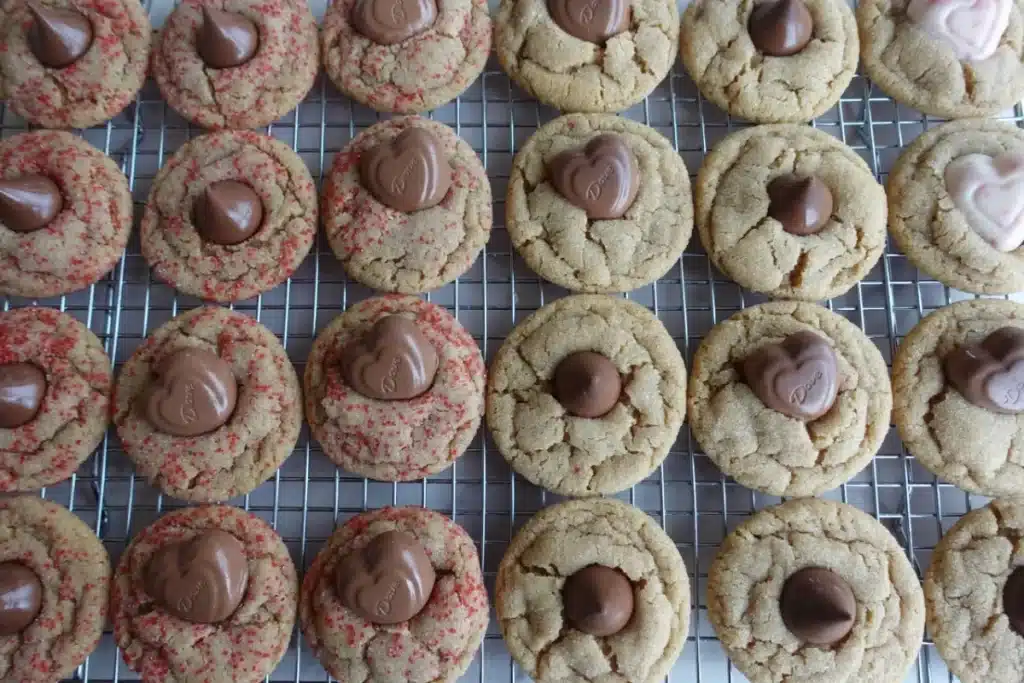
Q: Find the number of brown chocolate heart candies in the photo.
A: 10